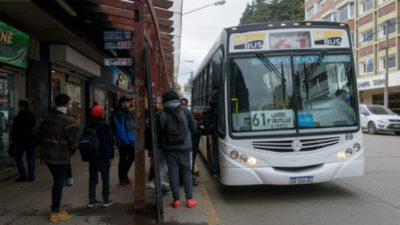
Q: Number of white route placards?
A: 1